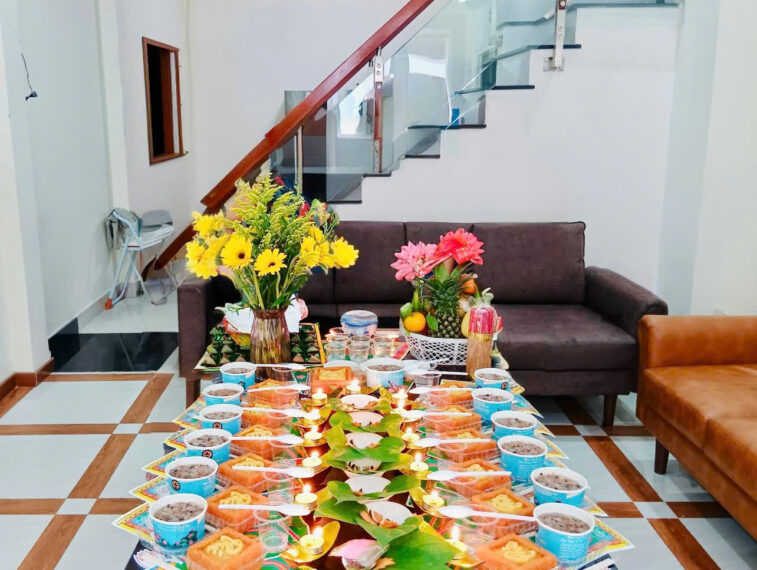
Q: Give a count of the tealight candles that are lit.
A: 13